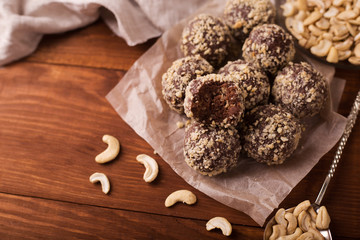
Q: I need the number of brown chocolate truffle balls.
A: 9